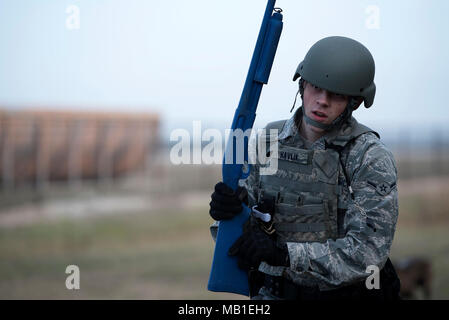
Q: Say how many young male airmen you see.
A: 1